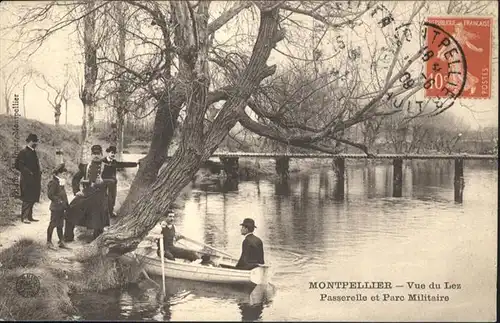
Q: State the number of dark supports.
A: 5